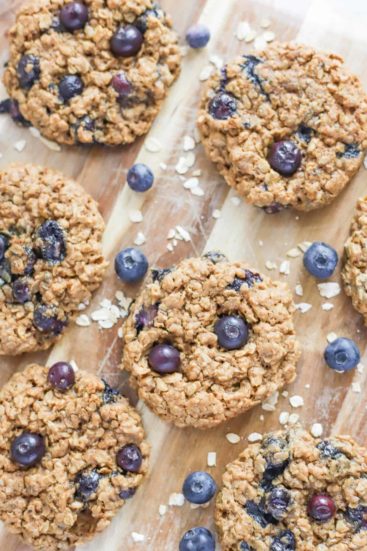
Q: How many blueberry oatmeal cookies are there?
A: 7